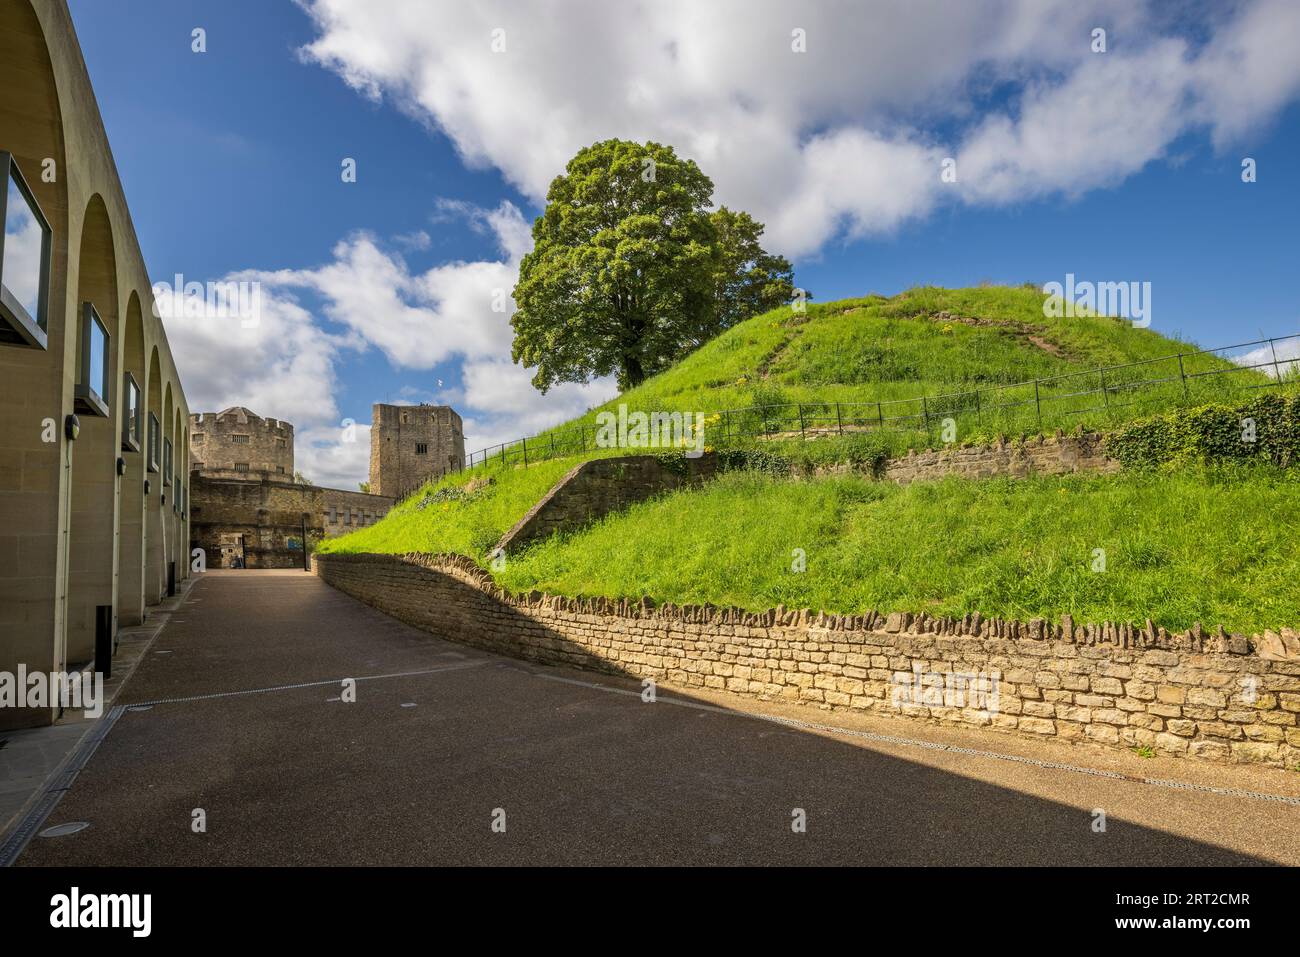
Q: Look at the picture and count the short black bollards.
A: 2